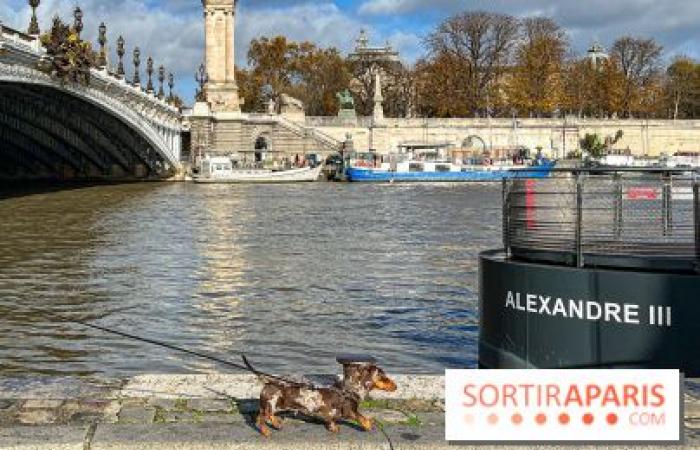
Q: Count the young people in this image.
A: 0